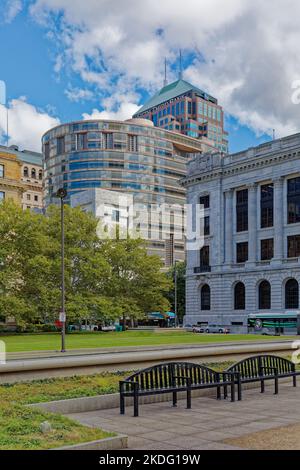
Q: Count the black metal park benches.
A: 2